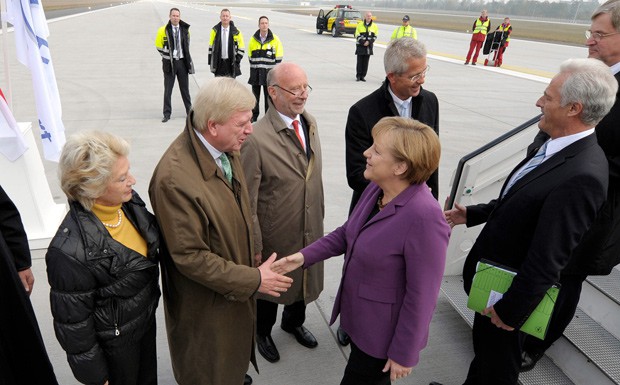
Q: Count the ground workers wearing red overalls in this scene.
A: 2